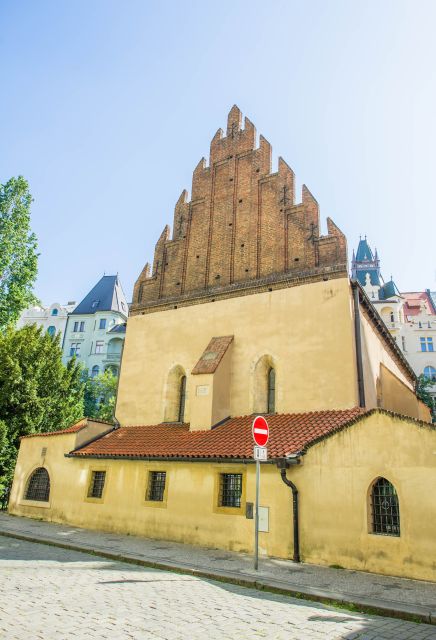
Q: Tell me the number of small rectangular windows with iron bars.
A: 3